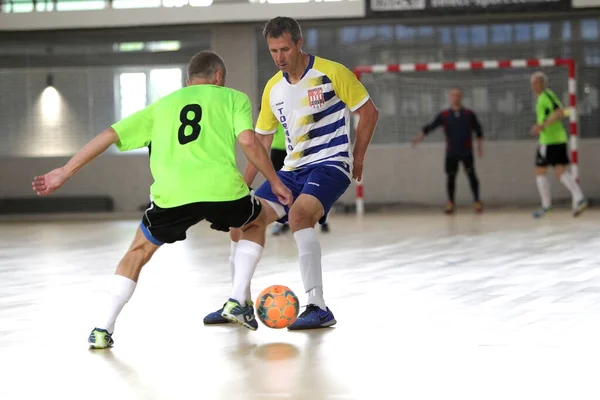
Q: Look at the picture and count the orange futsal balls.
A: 1